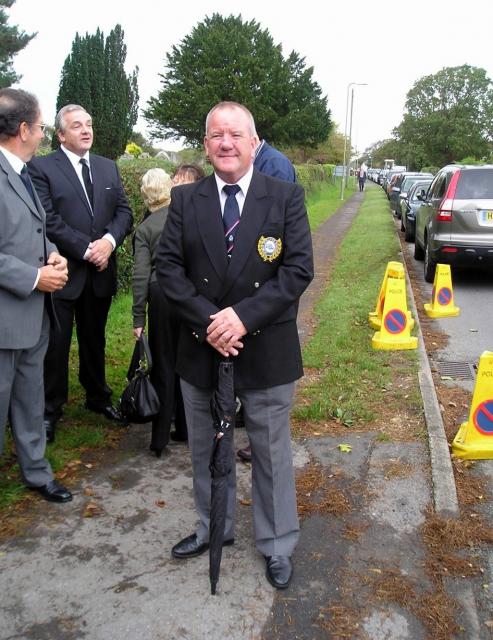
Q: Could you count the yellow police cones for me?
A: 4